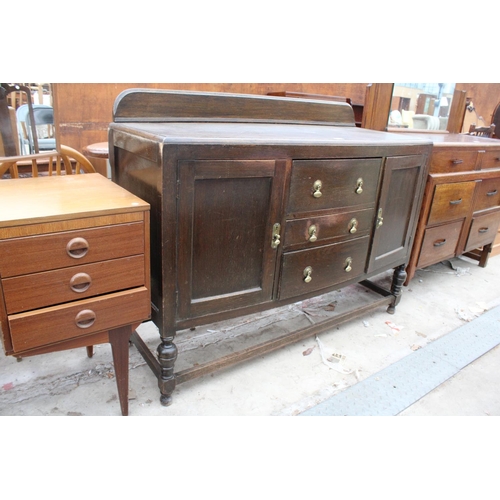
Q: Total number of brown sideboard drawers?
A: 3